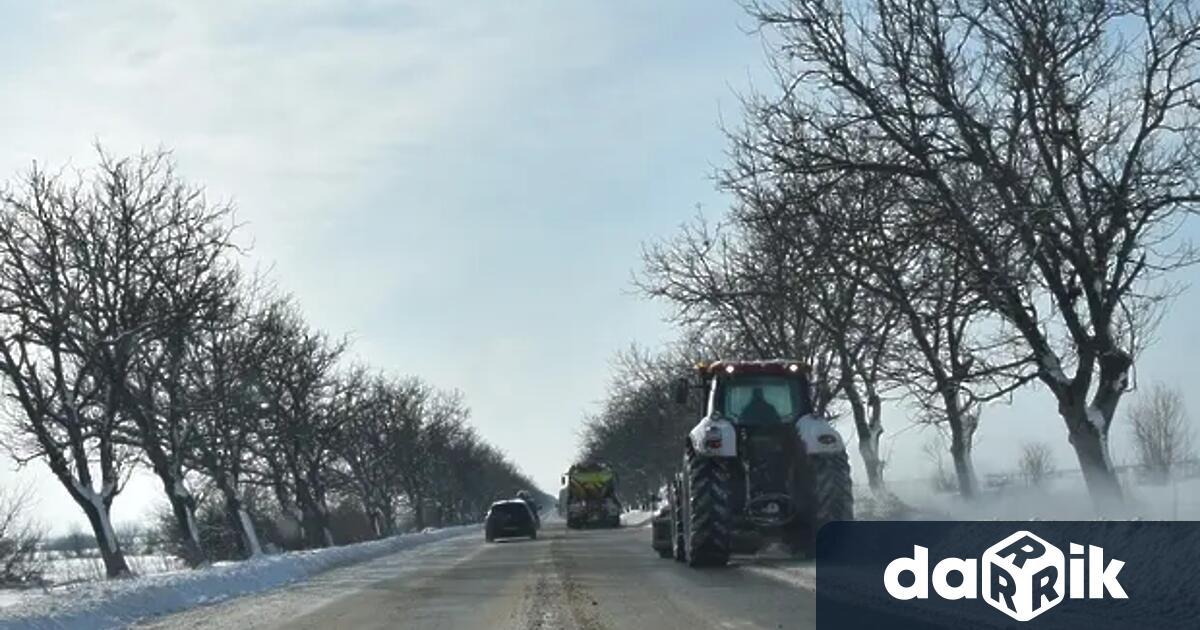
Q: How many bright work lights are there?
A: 2